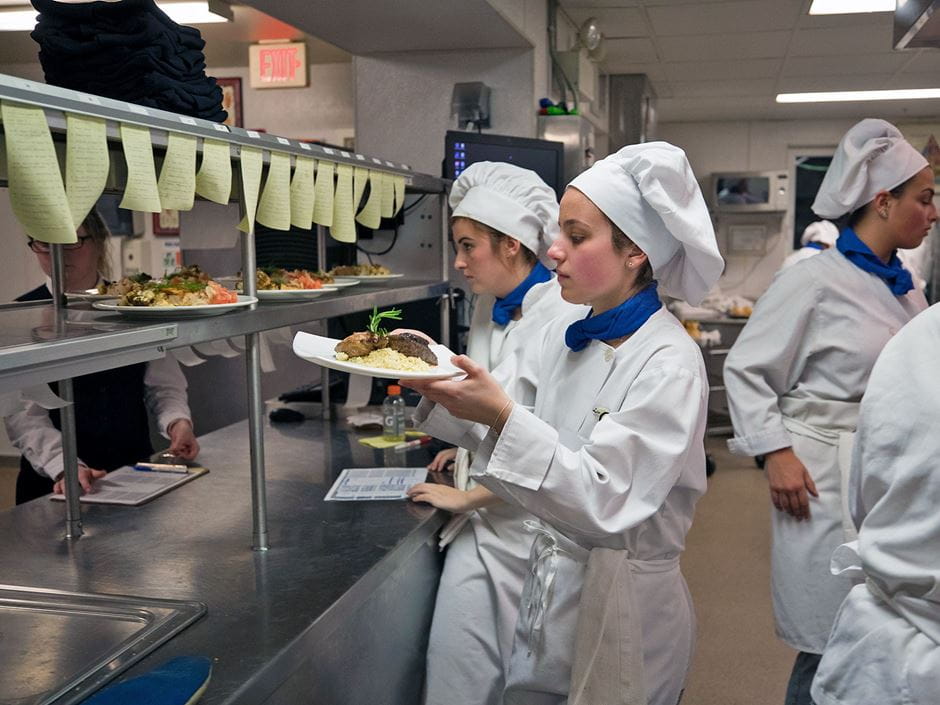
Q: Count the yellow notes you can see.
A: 14